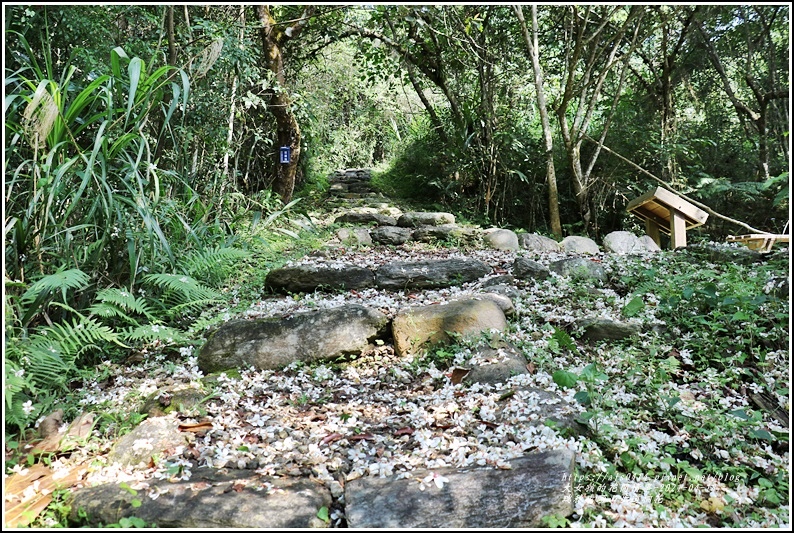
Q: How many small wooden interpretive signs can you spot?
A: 1